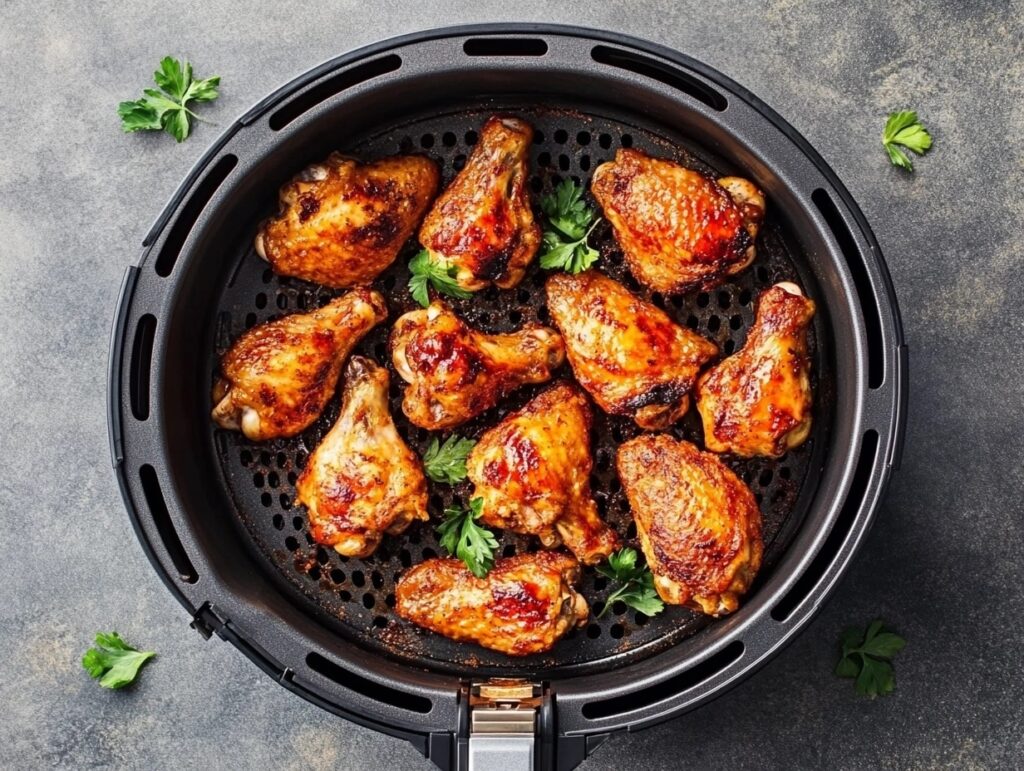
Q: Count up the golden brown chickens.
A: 11